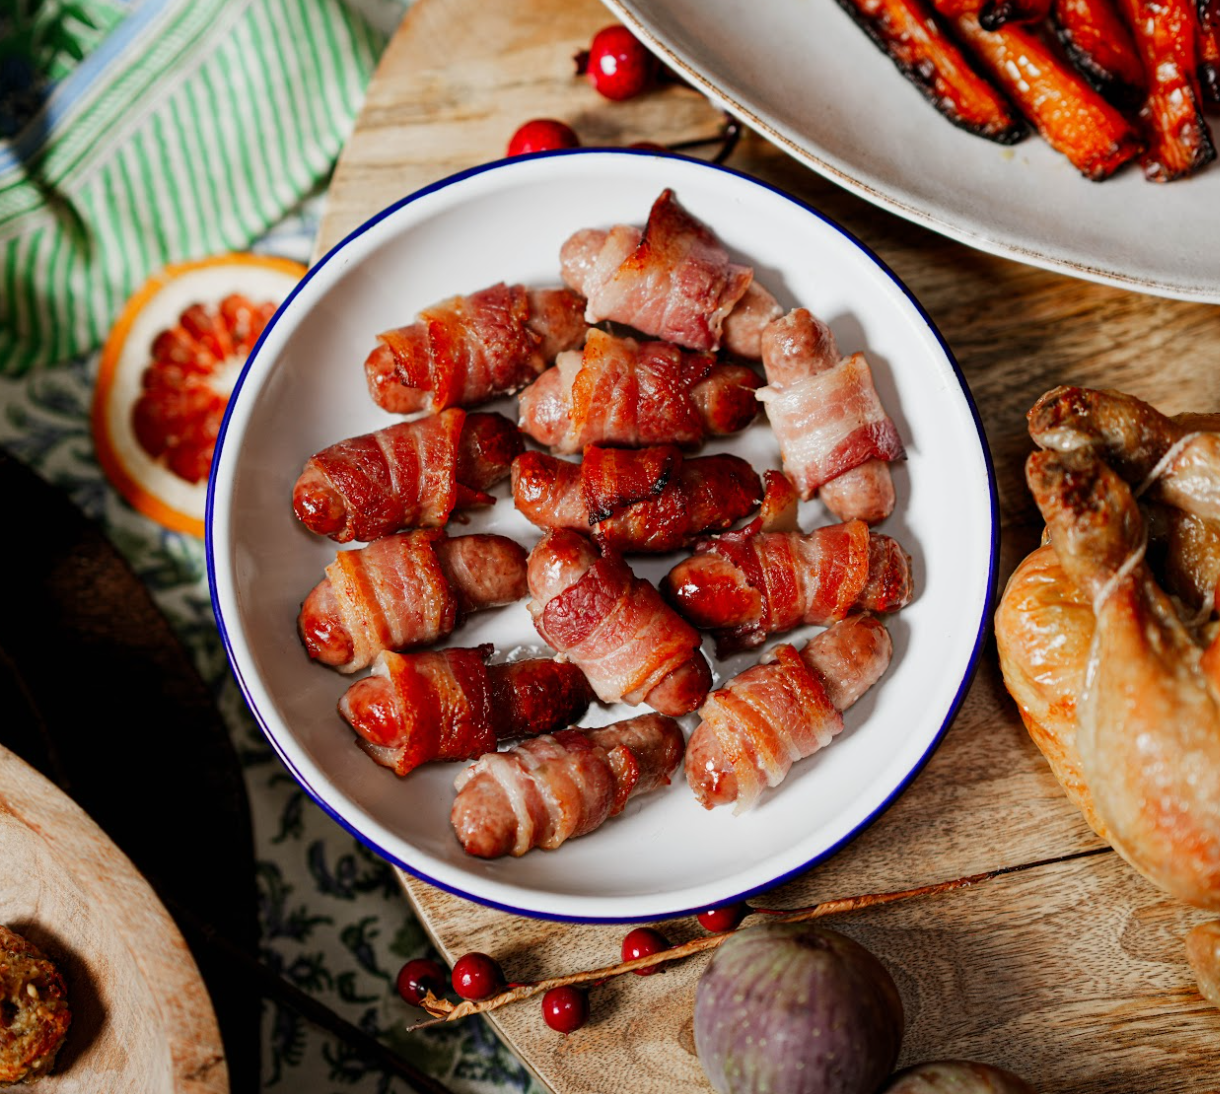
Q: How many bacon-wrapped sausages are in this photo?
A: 12